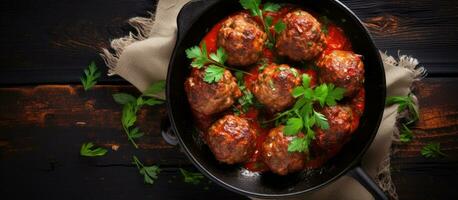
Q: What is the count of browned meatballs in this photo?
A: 8